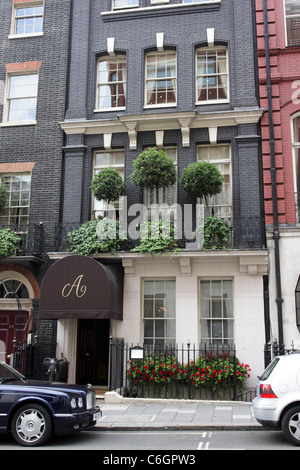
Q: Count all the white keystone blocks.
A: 6